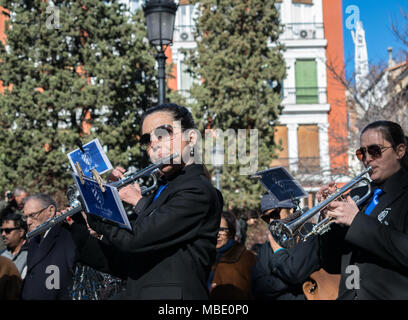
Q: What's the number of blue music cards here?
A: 3